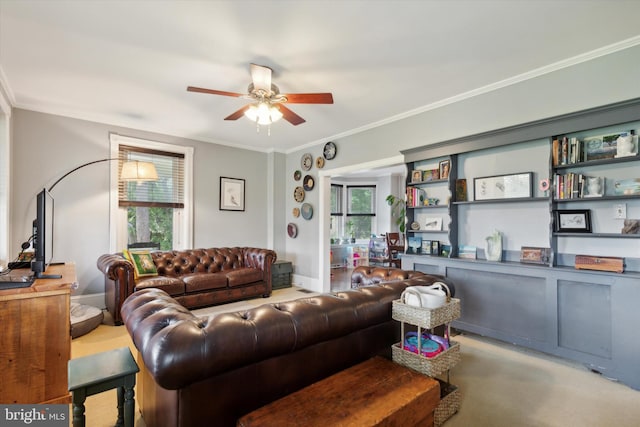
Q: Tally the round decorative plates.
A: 9